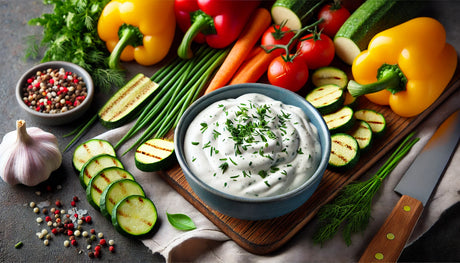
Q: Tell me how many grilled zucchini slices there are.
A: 13